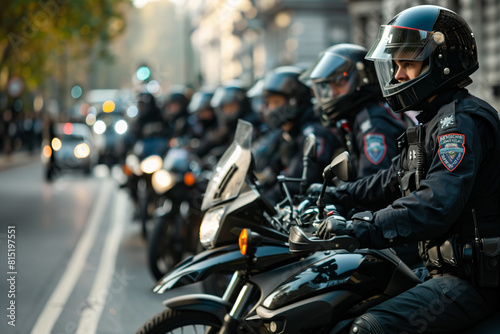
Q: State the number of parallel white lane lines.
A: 2